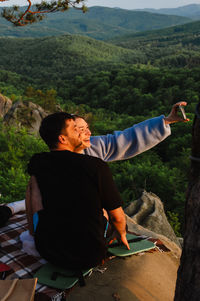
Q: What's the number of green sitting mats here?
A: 2